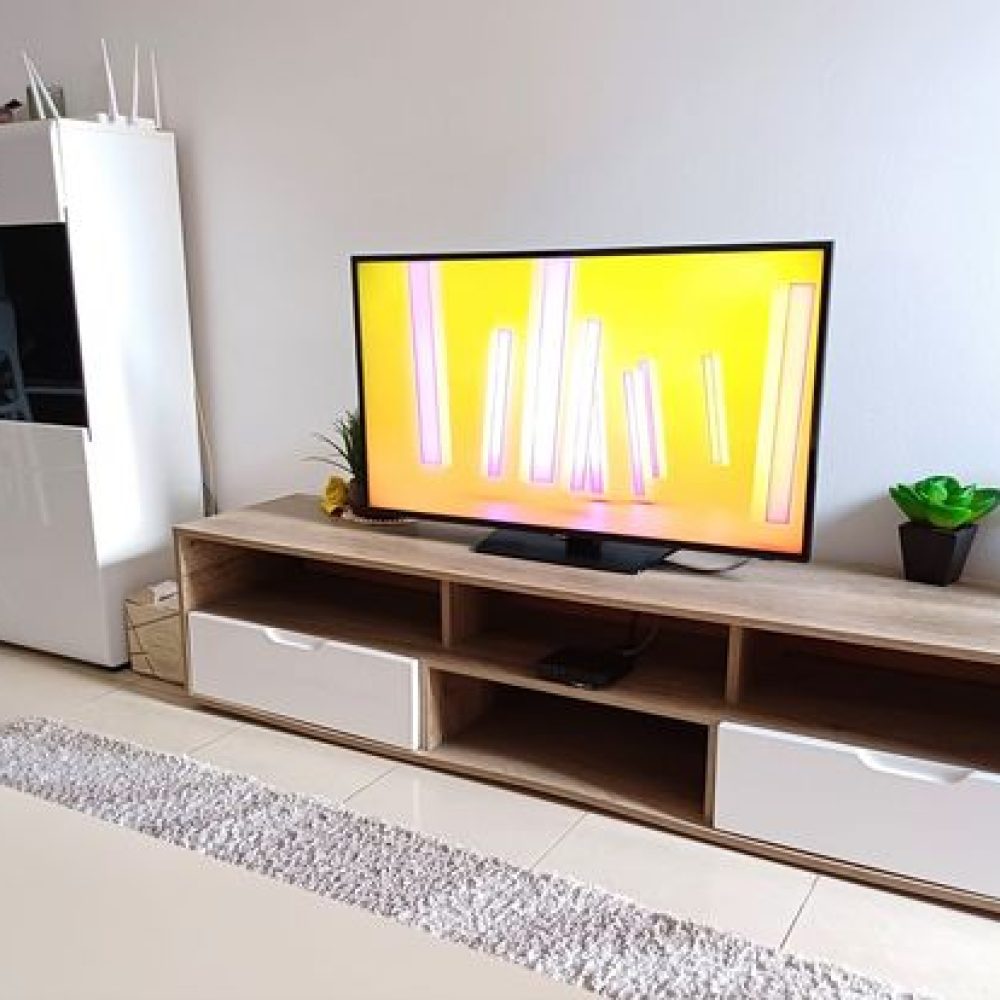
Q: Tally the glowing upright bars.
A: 9